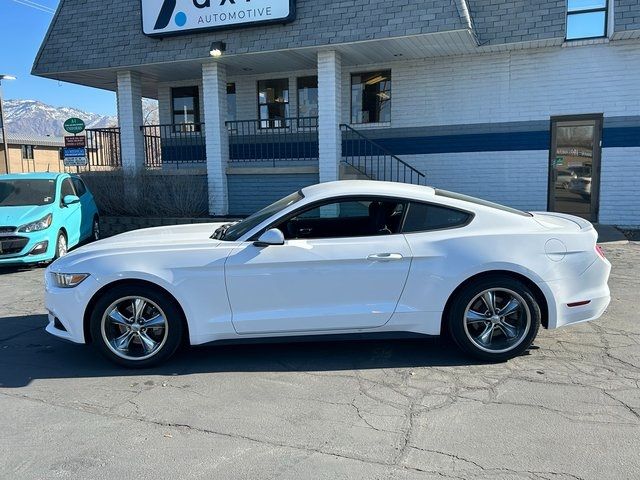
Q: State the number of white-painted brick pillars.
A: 3